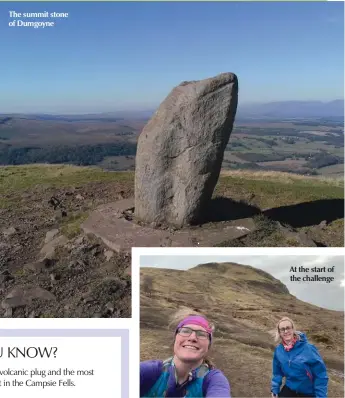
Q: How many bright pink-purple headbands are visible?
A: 1